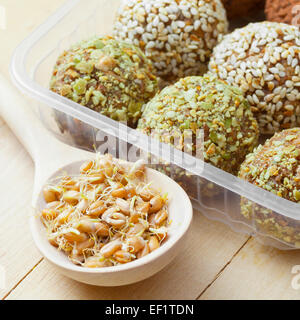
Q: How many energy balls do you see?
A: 7